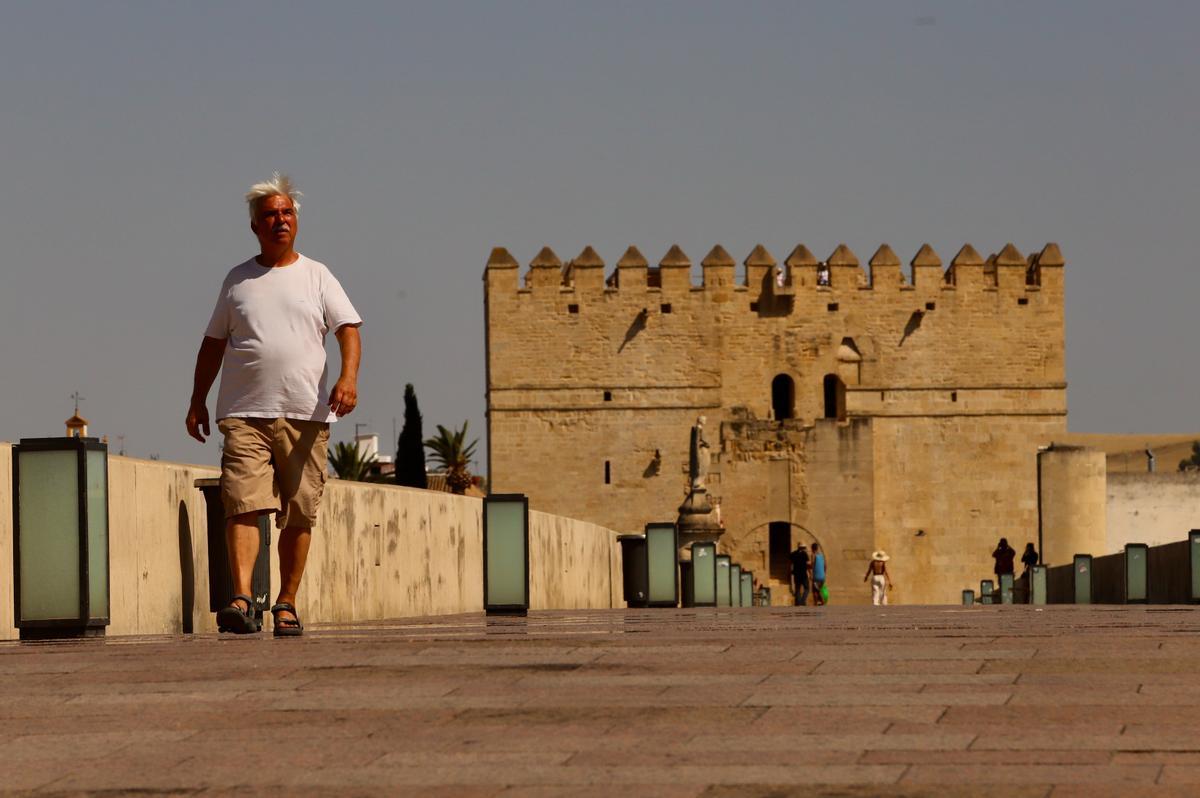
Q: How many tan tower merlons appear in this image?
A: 14